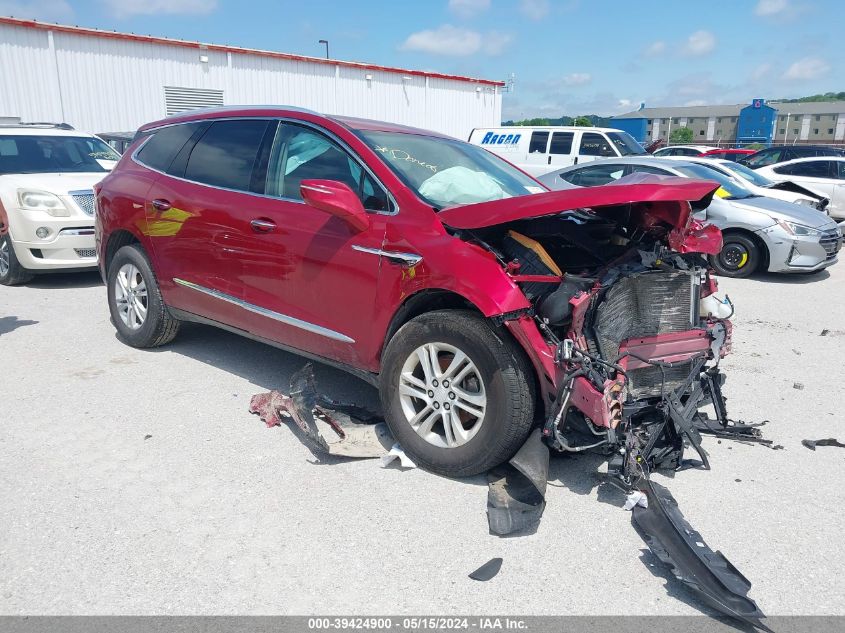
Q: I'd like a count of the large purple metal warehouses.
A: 0